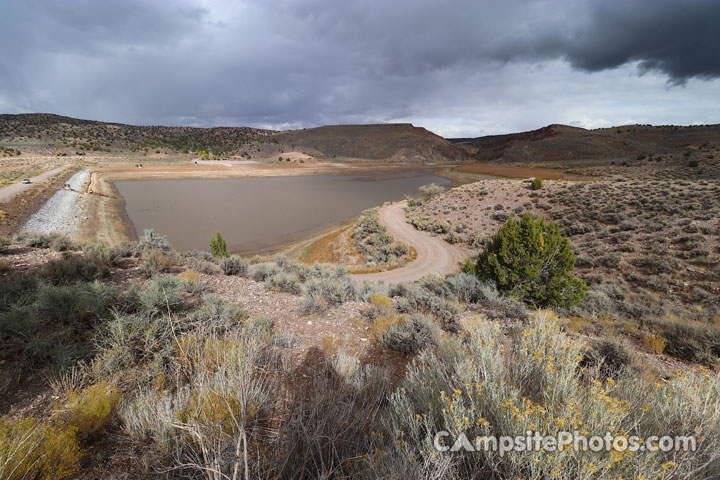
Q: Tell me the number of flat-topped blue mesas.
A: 0